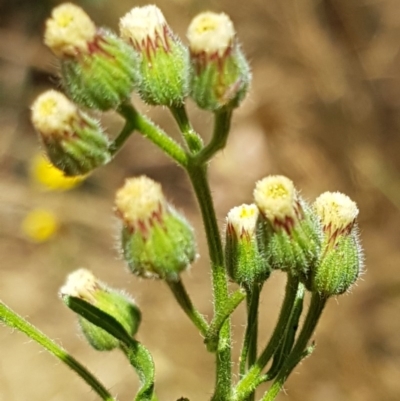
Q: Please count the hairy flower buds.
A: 9